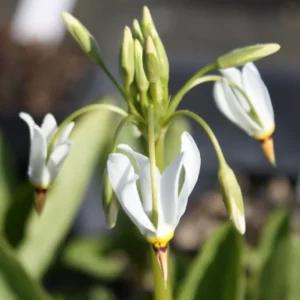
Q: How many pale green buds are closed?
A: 9